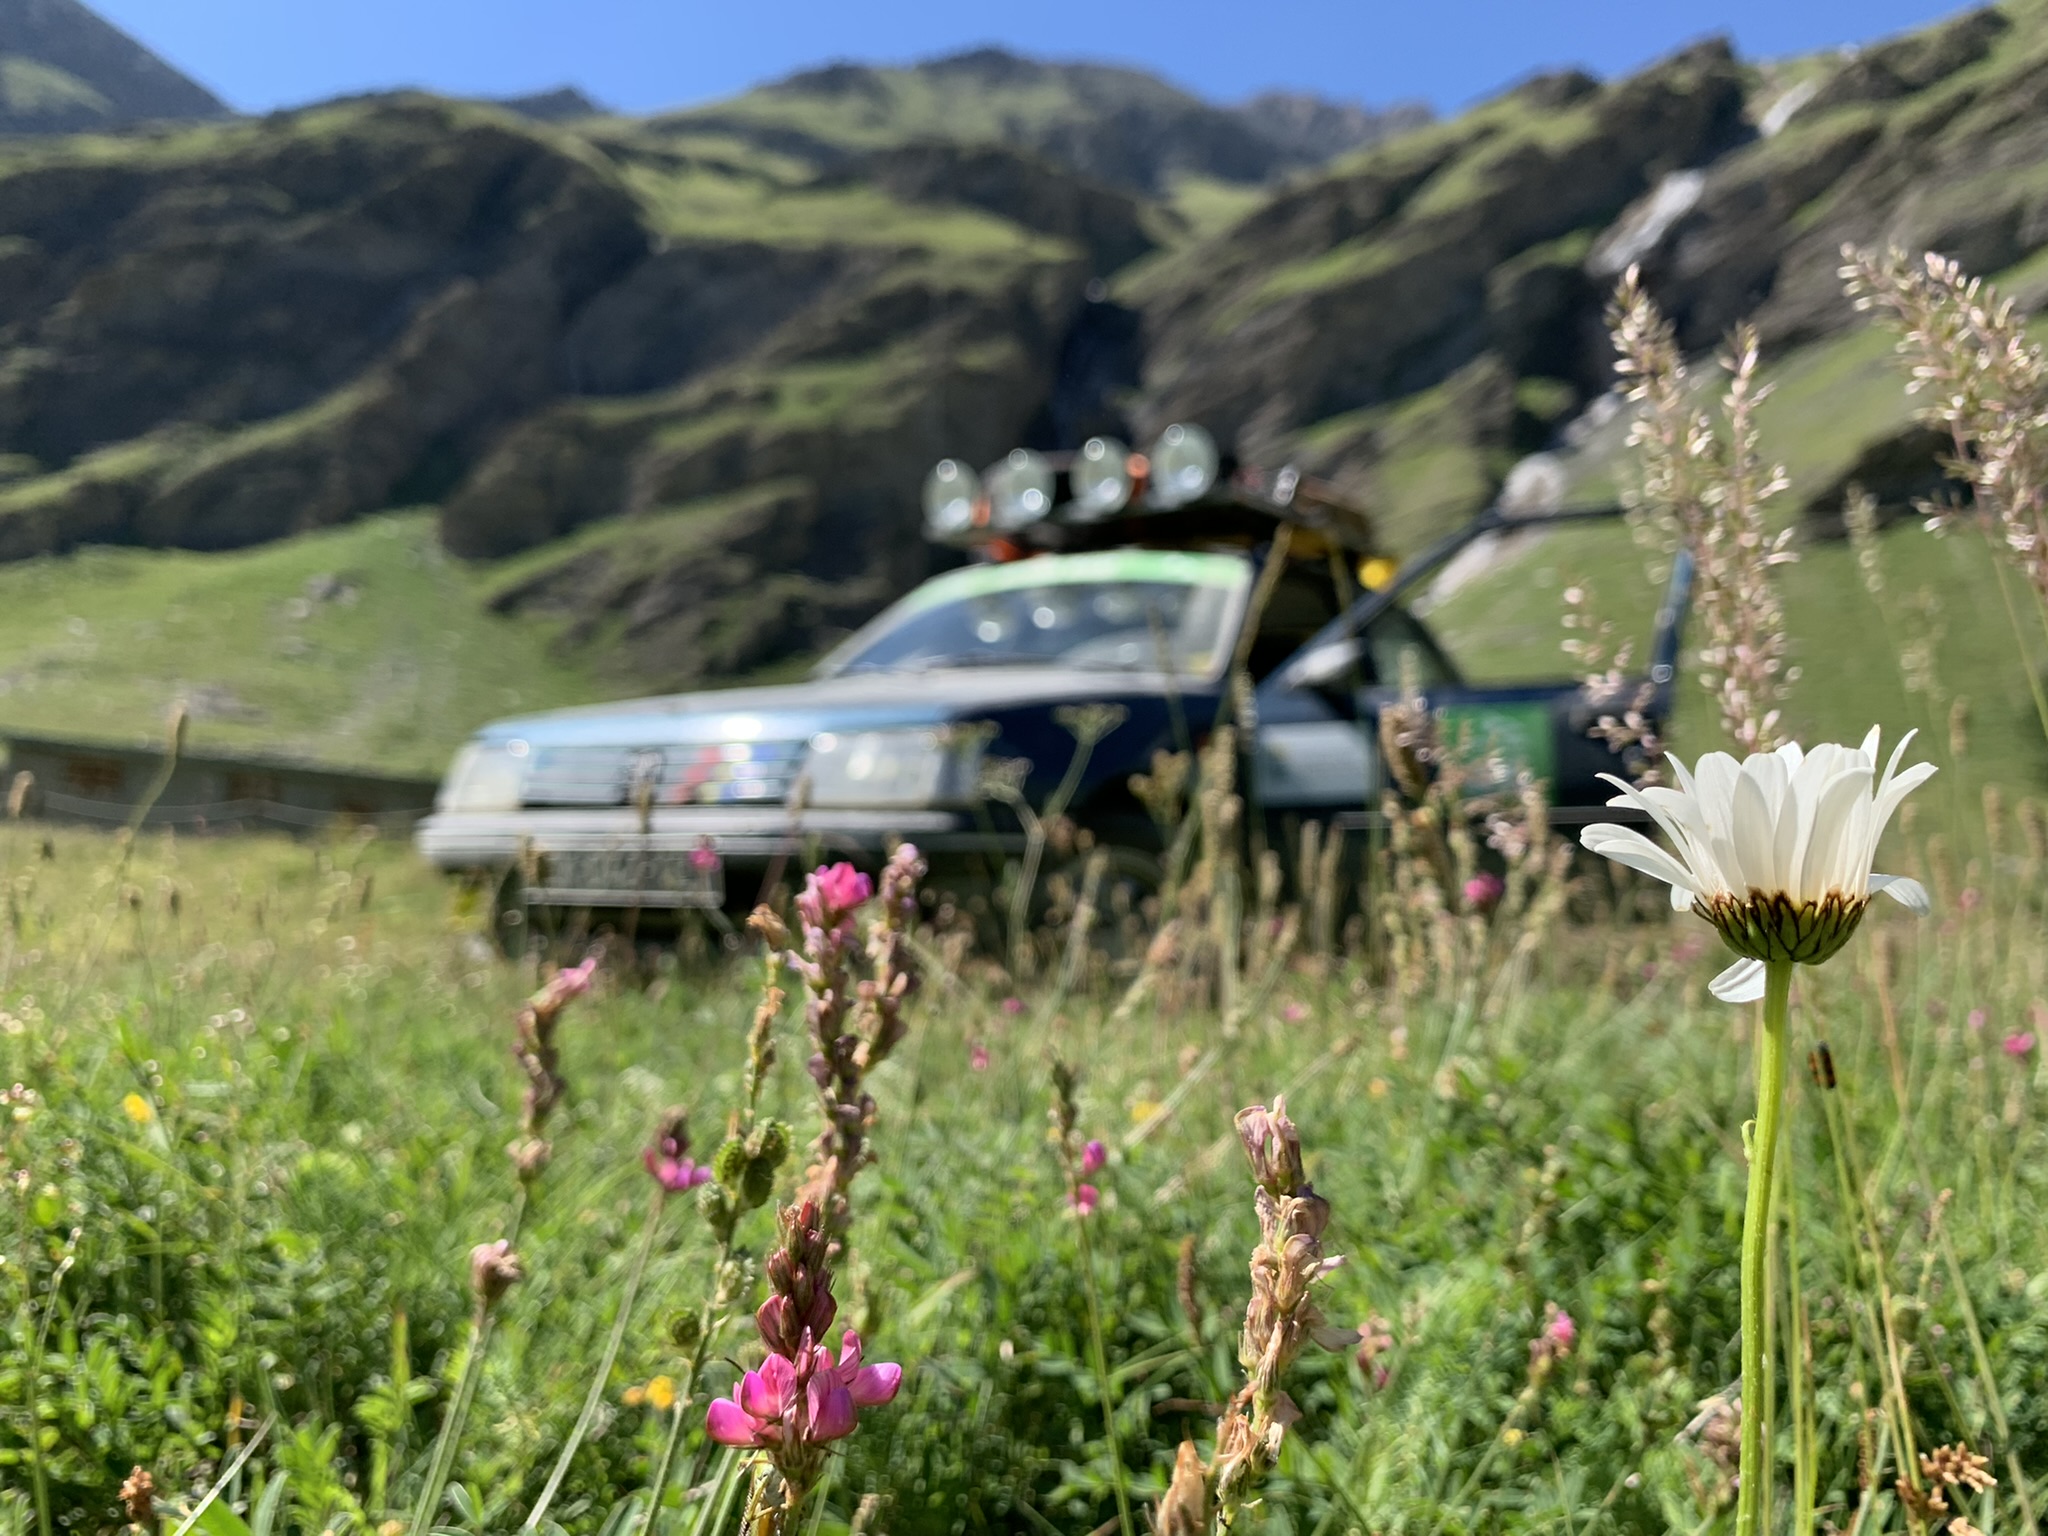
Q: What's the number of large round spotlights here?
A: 4